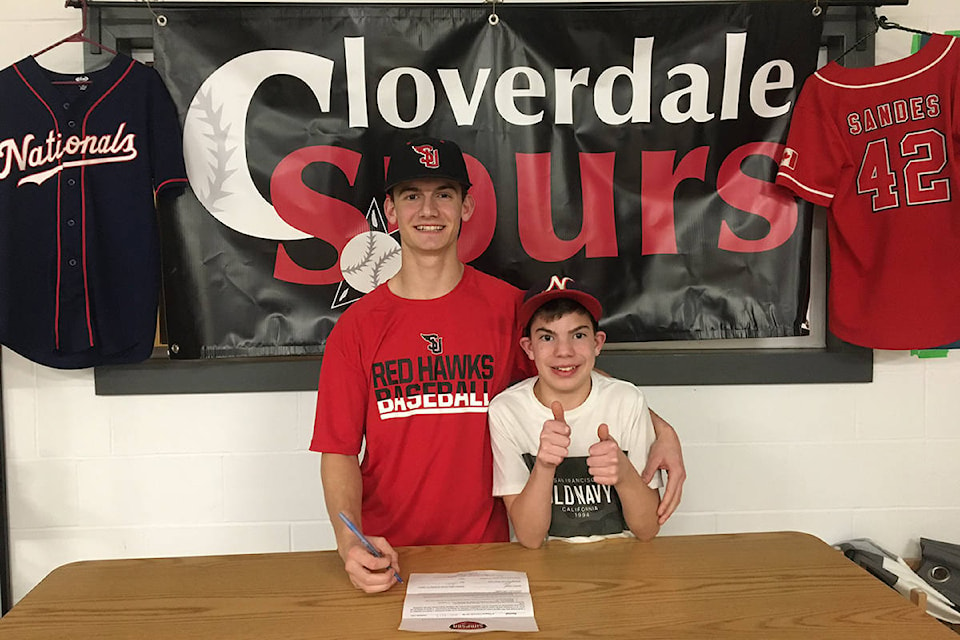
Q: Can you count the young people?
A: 2